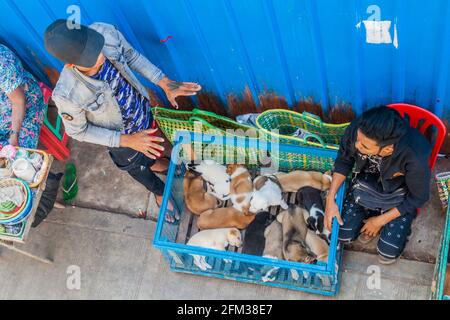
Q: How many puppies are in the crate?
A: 12